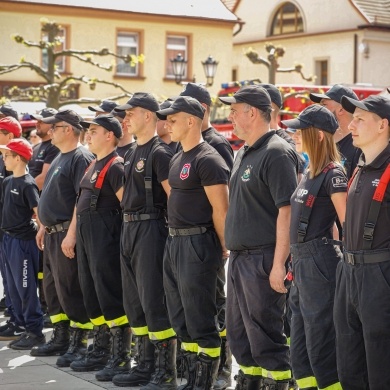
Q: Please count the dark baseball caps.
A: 15